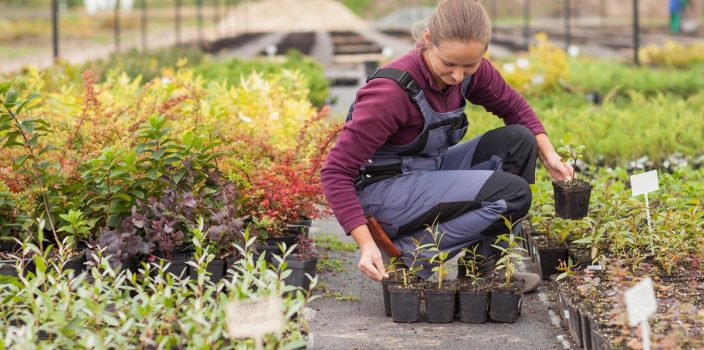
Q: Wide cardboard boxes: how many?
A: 0